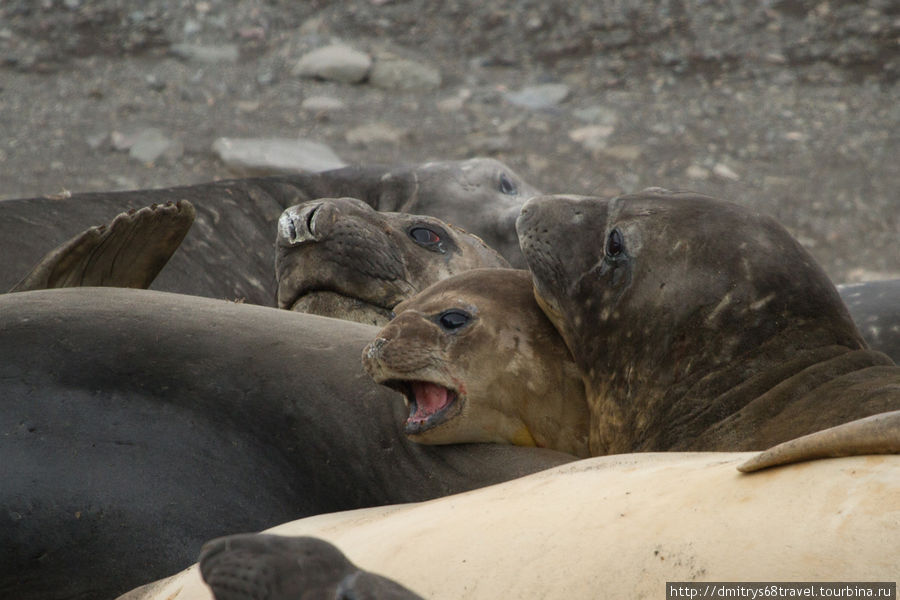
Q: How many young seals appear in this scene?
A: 1